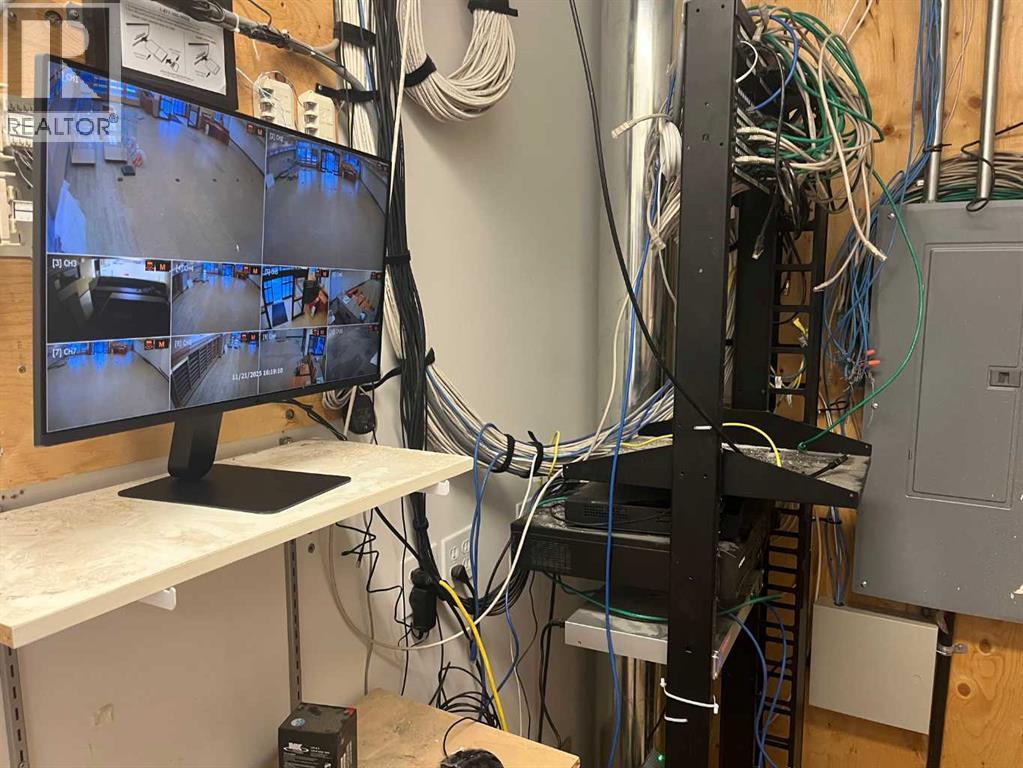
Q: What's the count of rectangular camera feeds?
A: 10